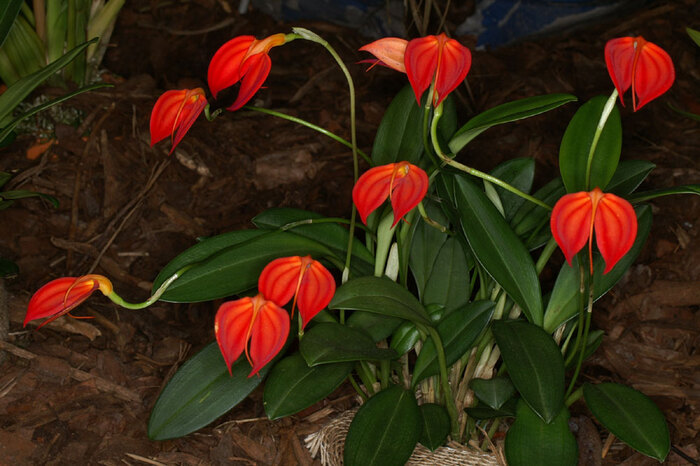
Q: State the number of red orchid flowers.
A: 10